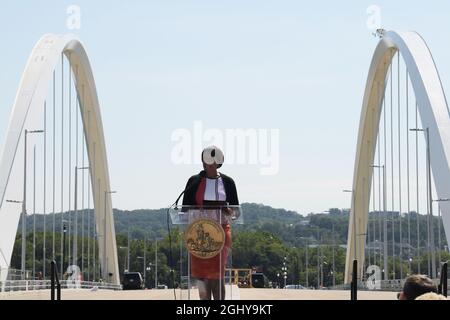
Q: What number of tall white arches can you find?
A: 2